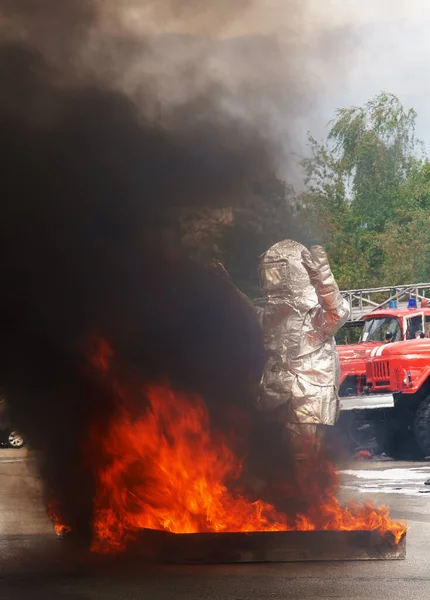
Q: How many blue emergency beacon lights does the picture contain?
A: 2